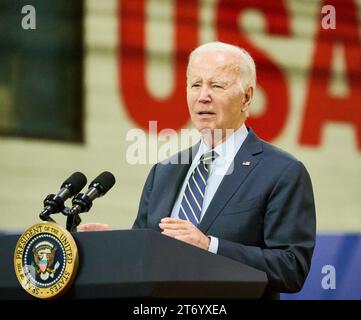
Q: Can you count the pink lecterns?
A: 0